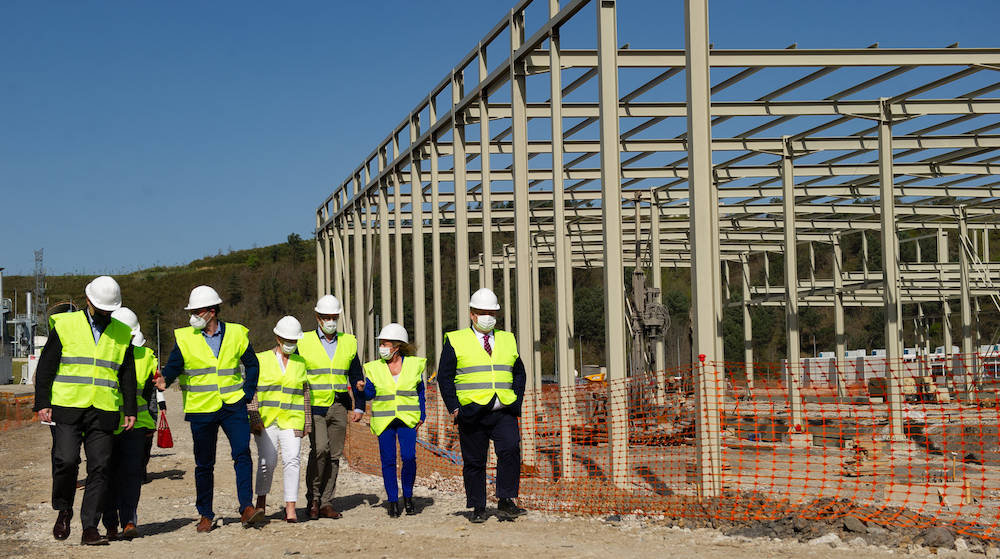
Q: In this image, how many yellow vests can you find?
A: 7